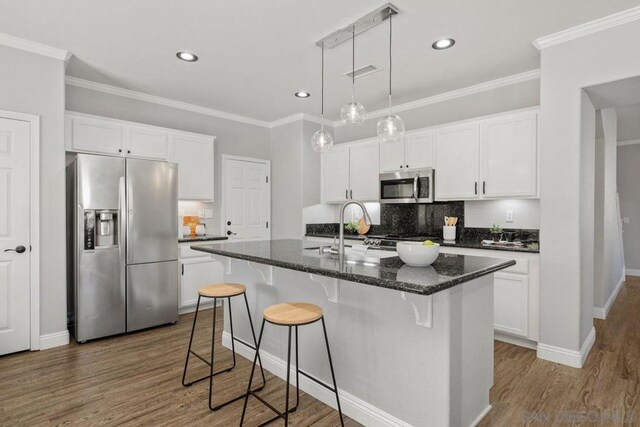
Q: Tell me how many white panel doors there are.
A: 2